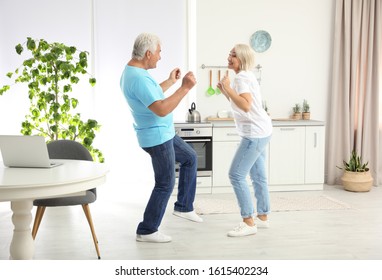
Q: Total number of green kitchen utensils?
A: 2